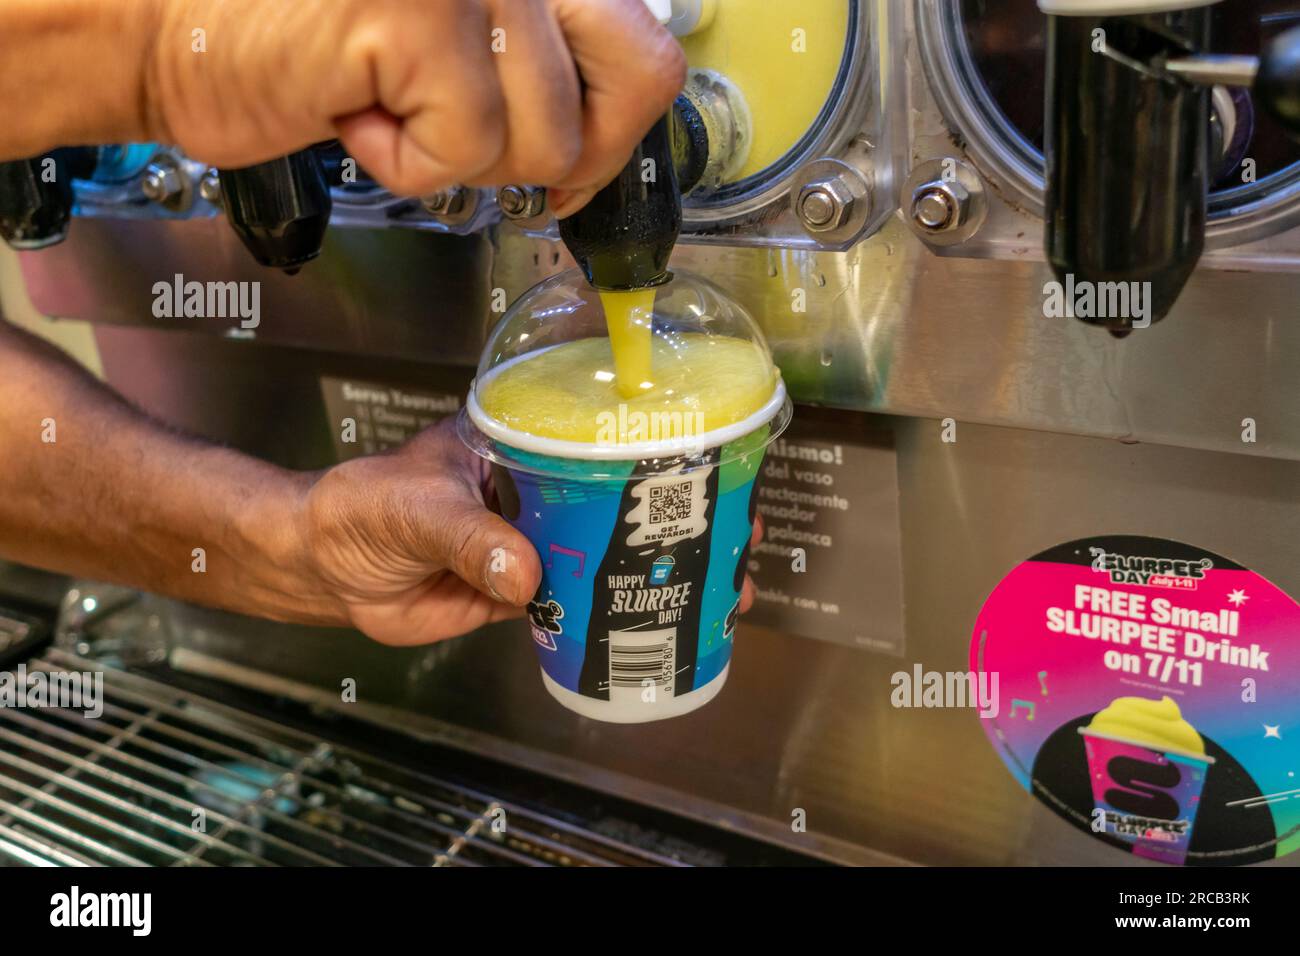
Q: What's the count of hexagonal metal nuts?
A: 6